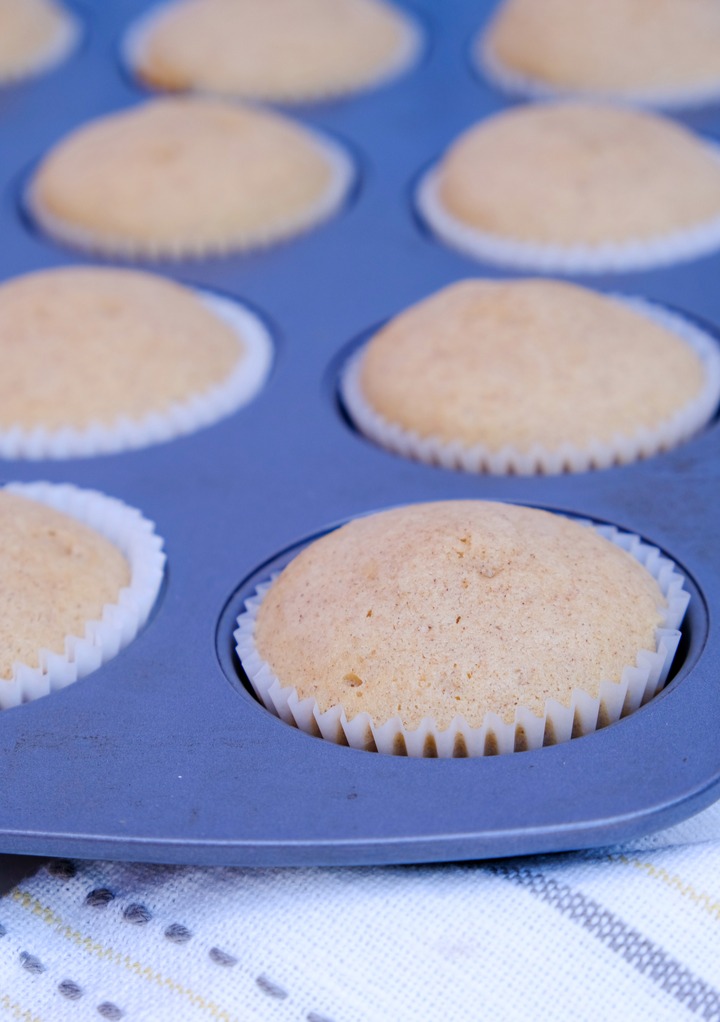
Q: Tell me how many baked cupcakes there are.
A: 9